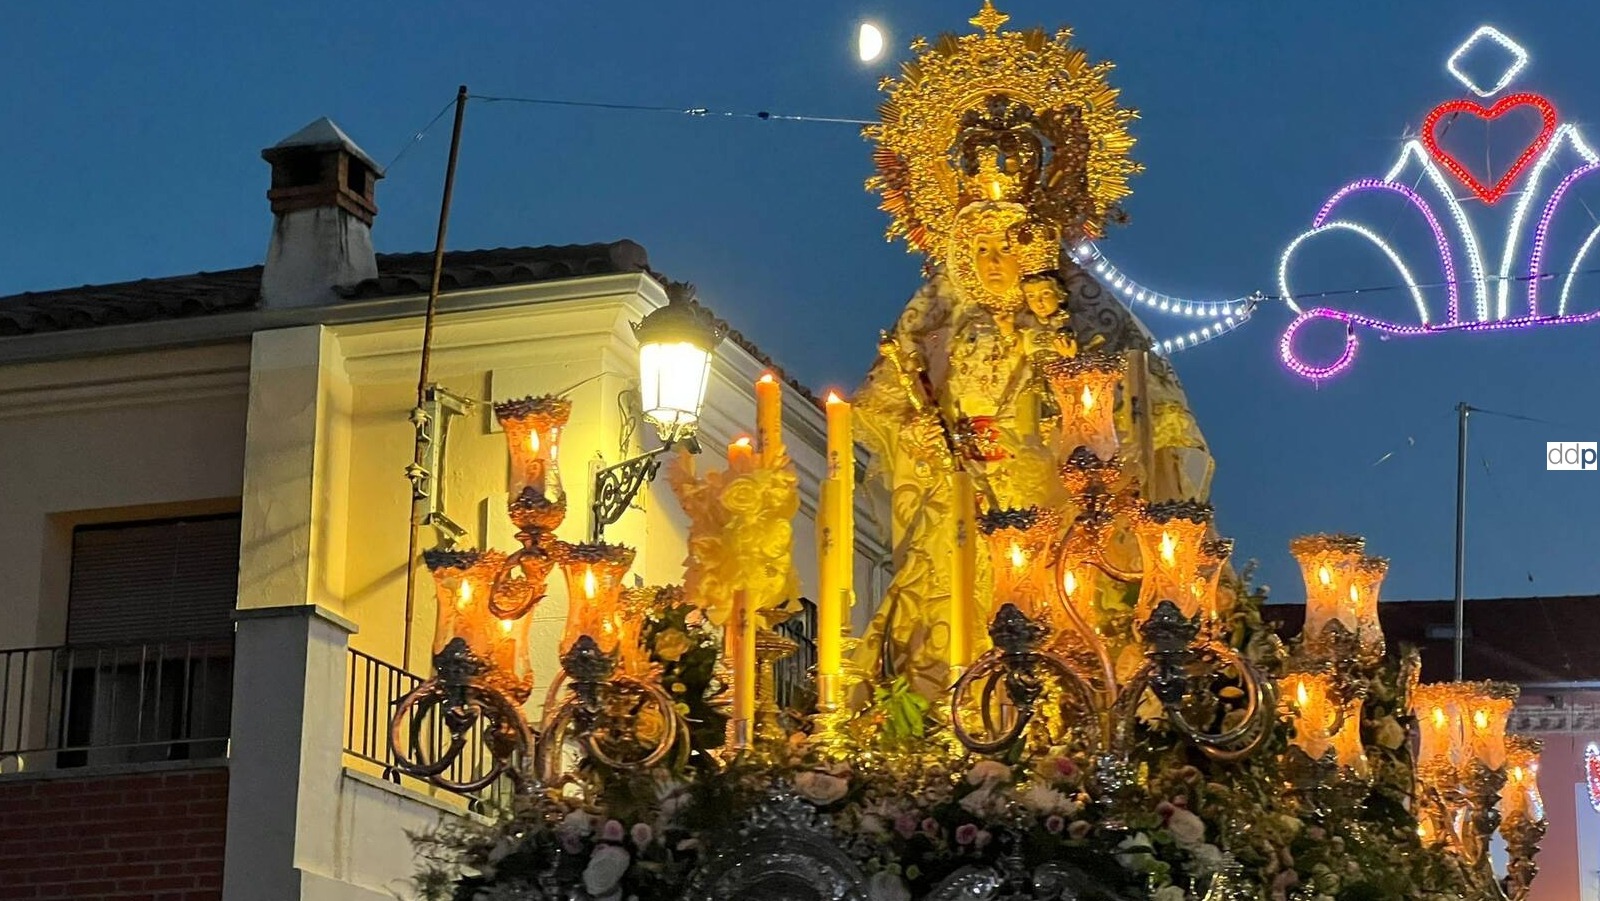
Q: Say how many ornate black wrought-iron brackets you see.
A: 1